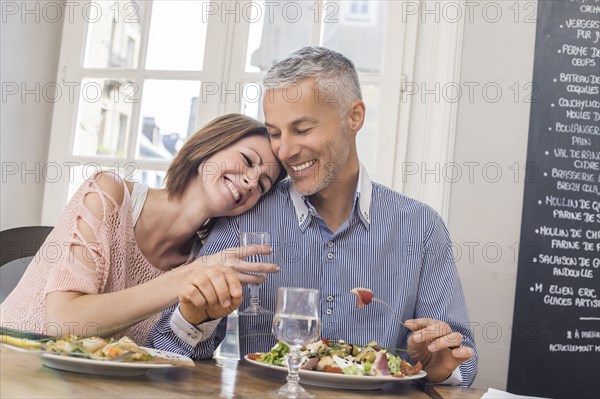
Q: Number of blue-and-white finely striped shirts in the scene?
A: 1